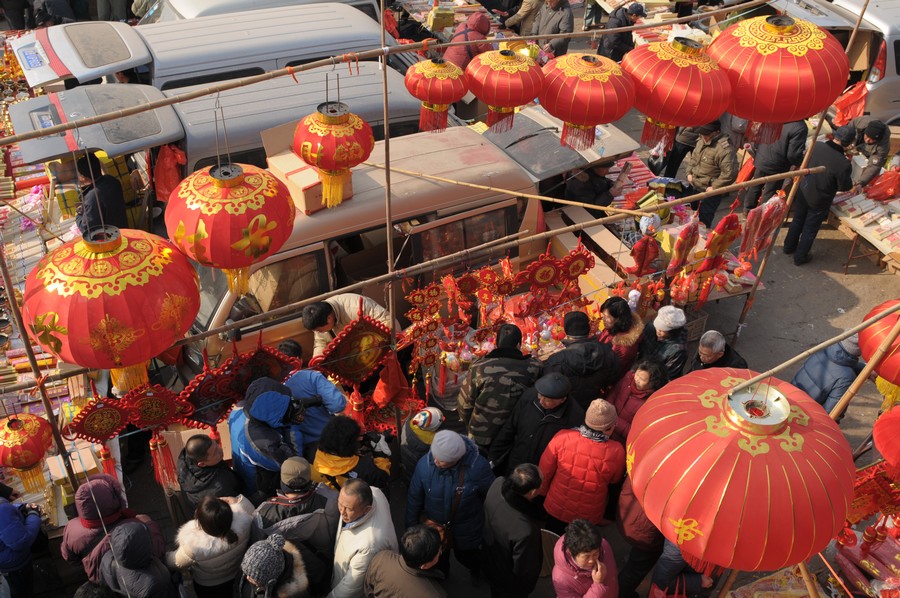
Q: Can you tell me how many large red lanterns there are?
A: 12